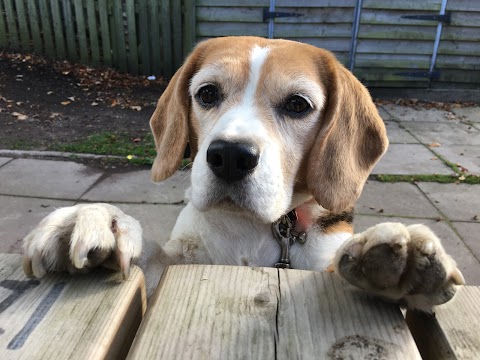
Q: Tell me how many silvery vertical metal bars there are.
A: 3